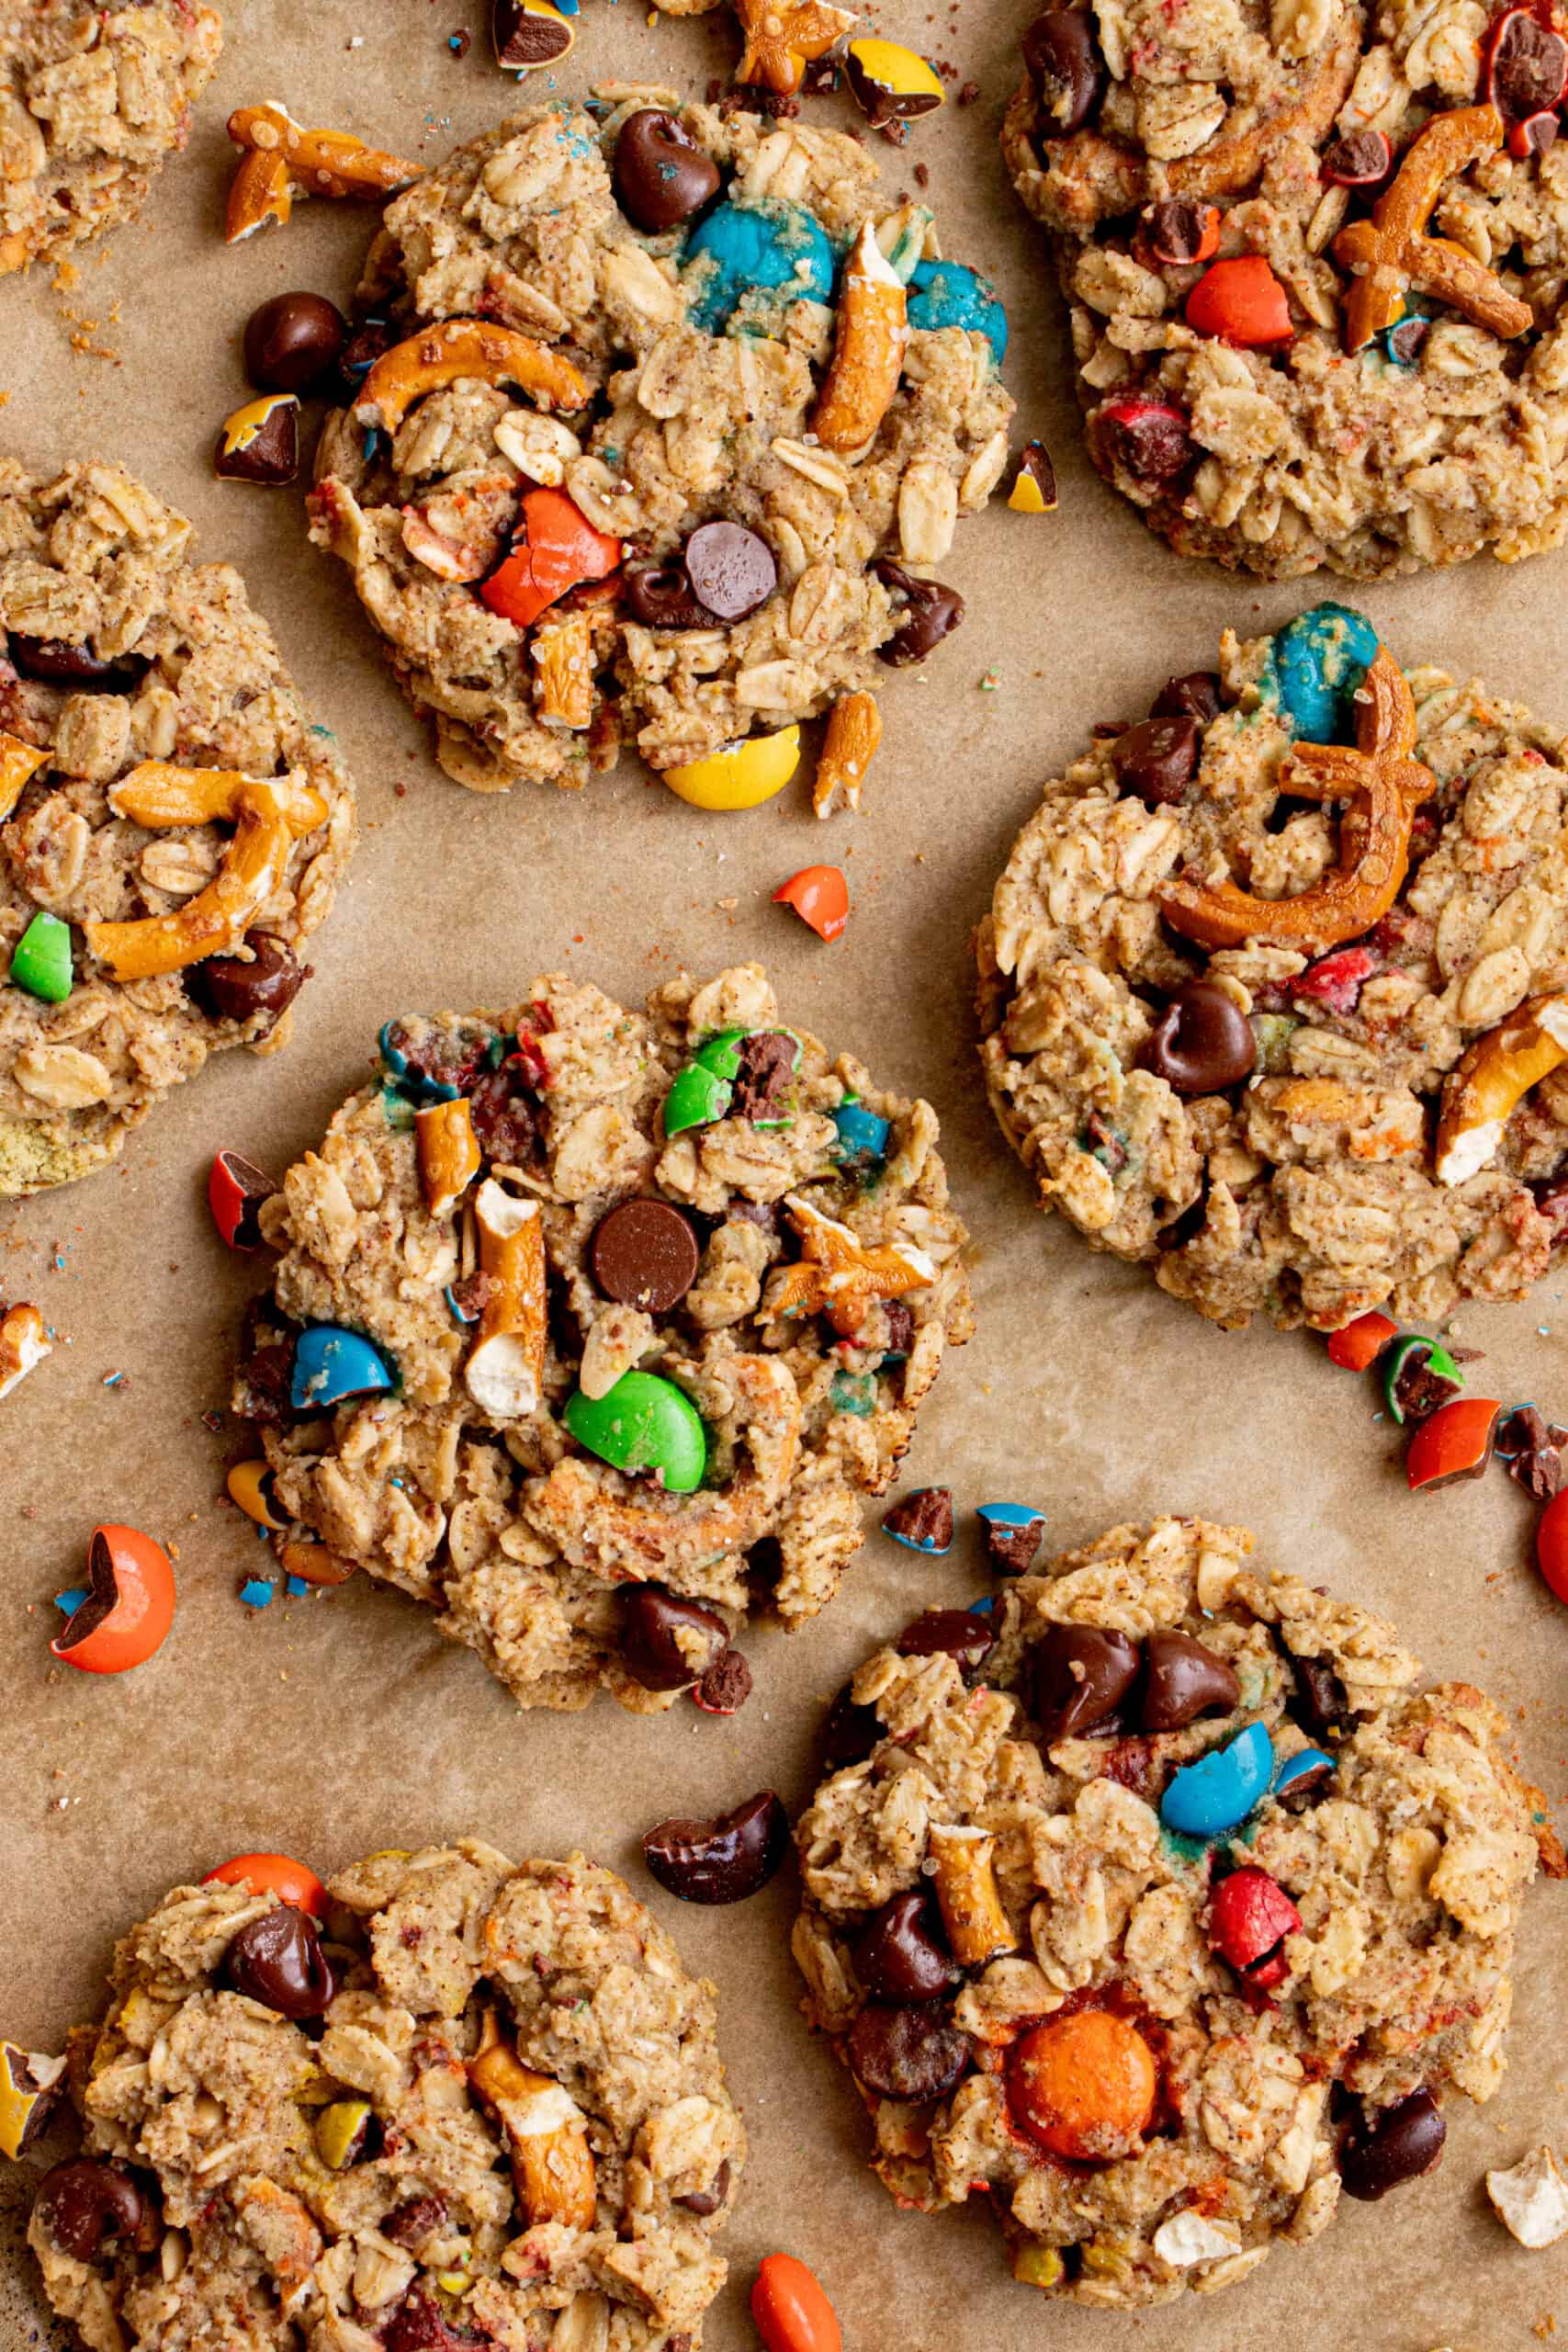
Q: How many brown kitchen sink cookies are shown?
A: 8